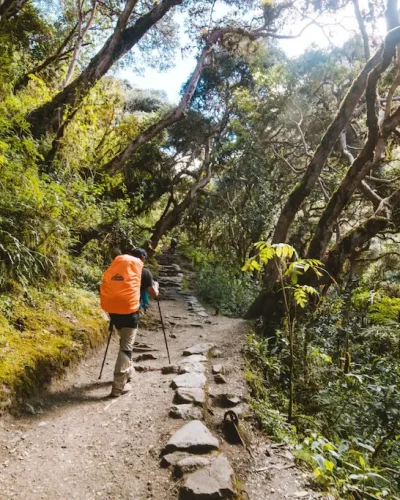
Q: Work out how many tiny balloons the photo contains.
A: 0